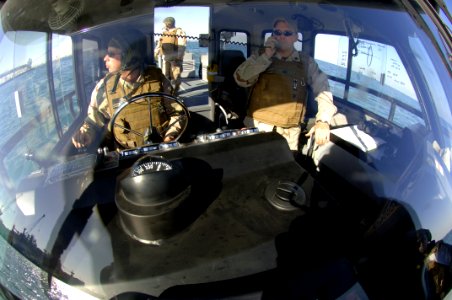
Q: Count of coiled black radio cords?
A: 1